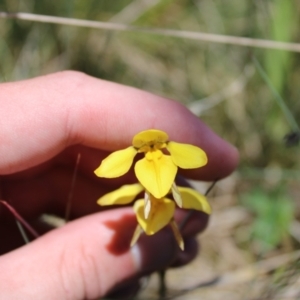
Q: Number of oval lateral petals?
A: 4